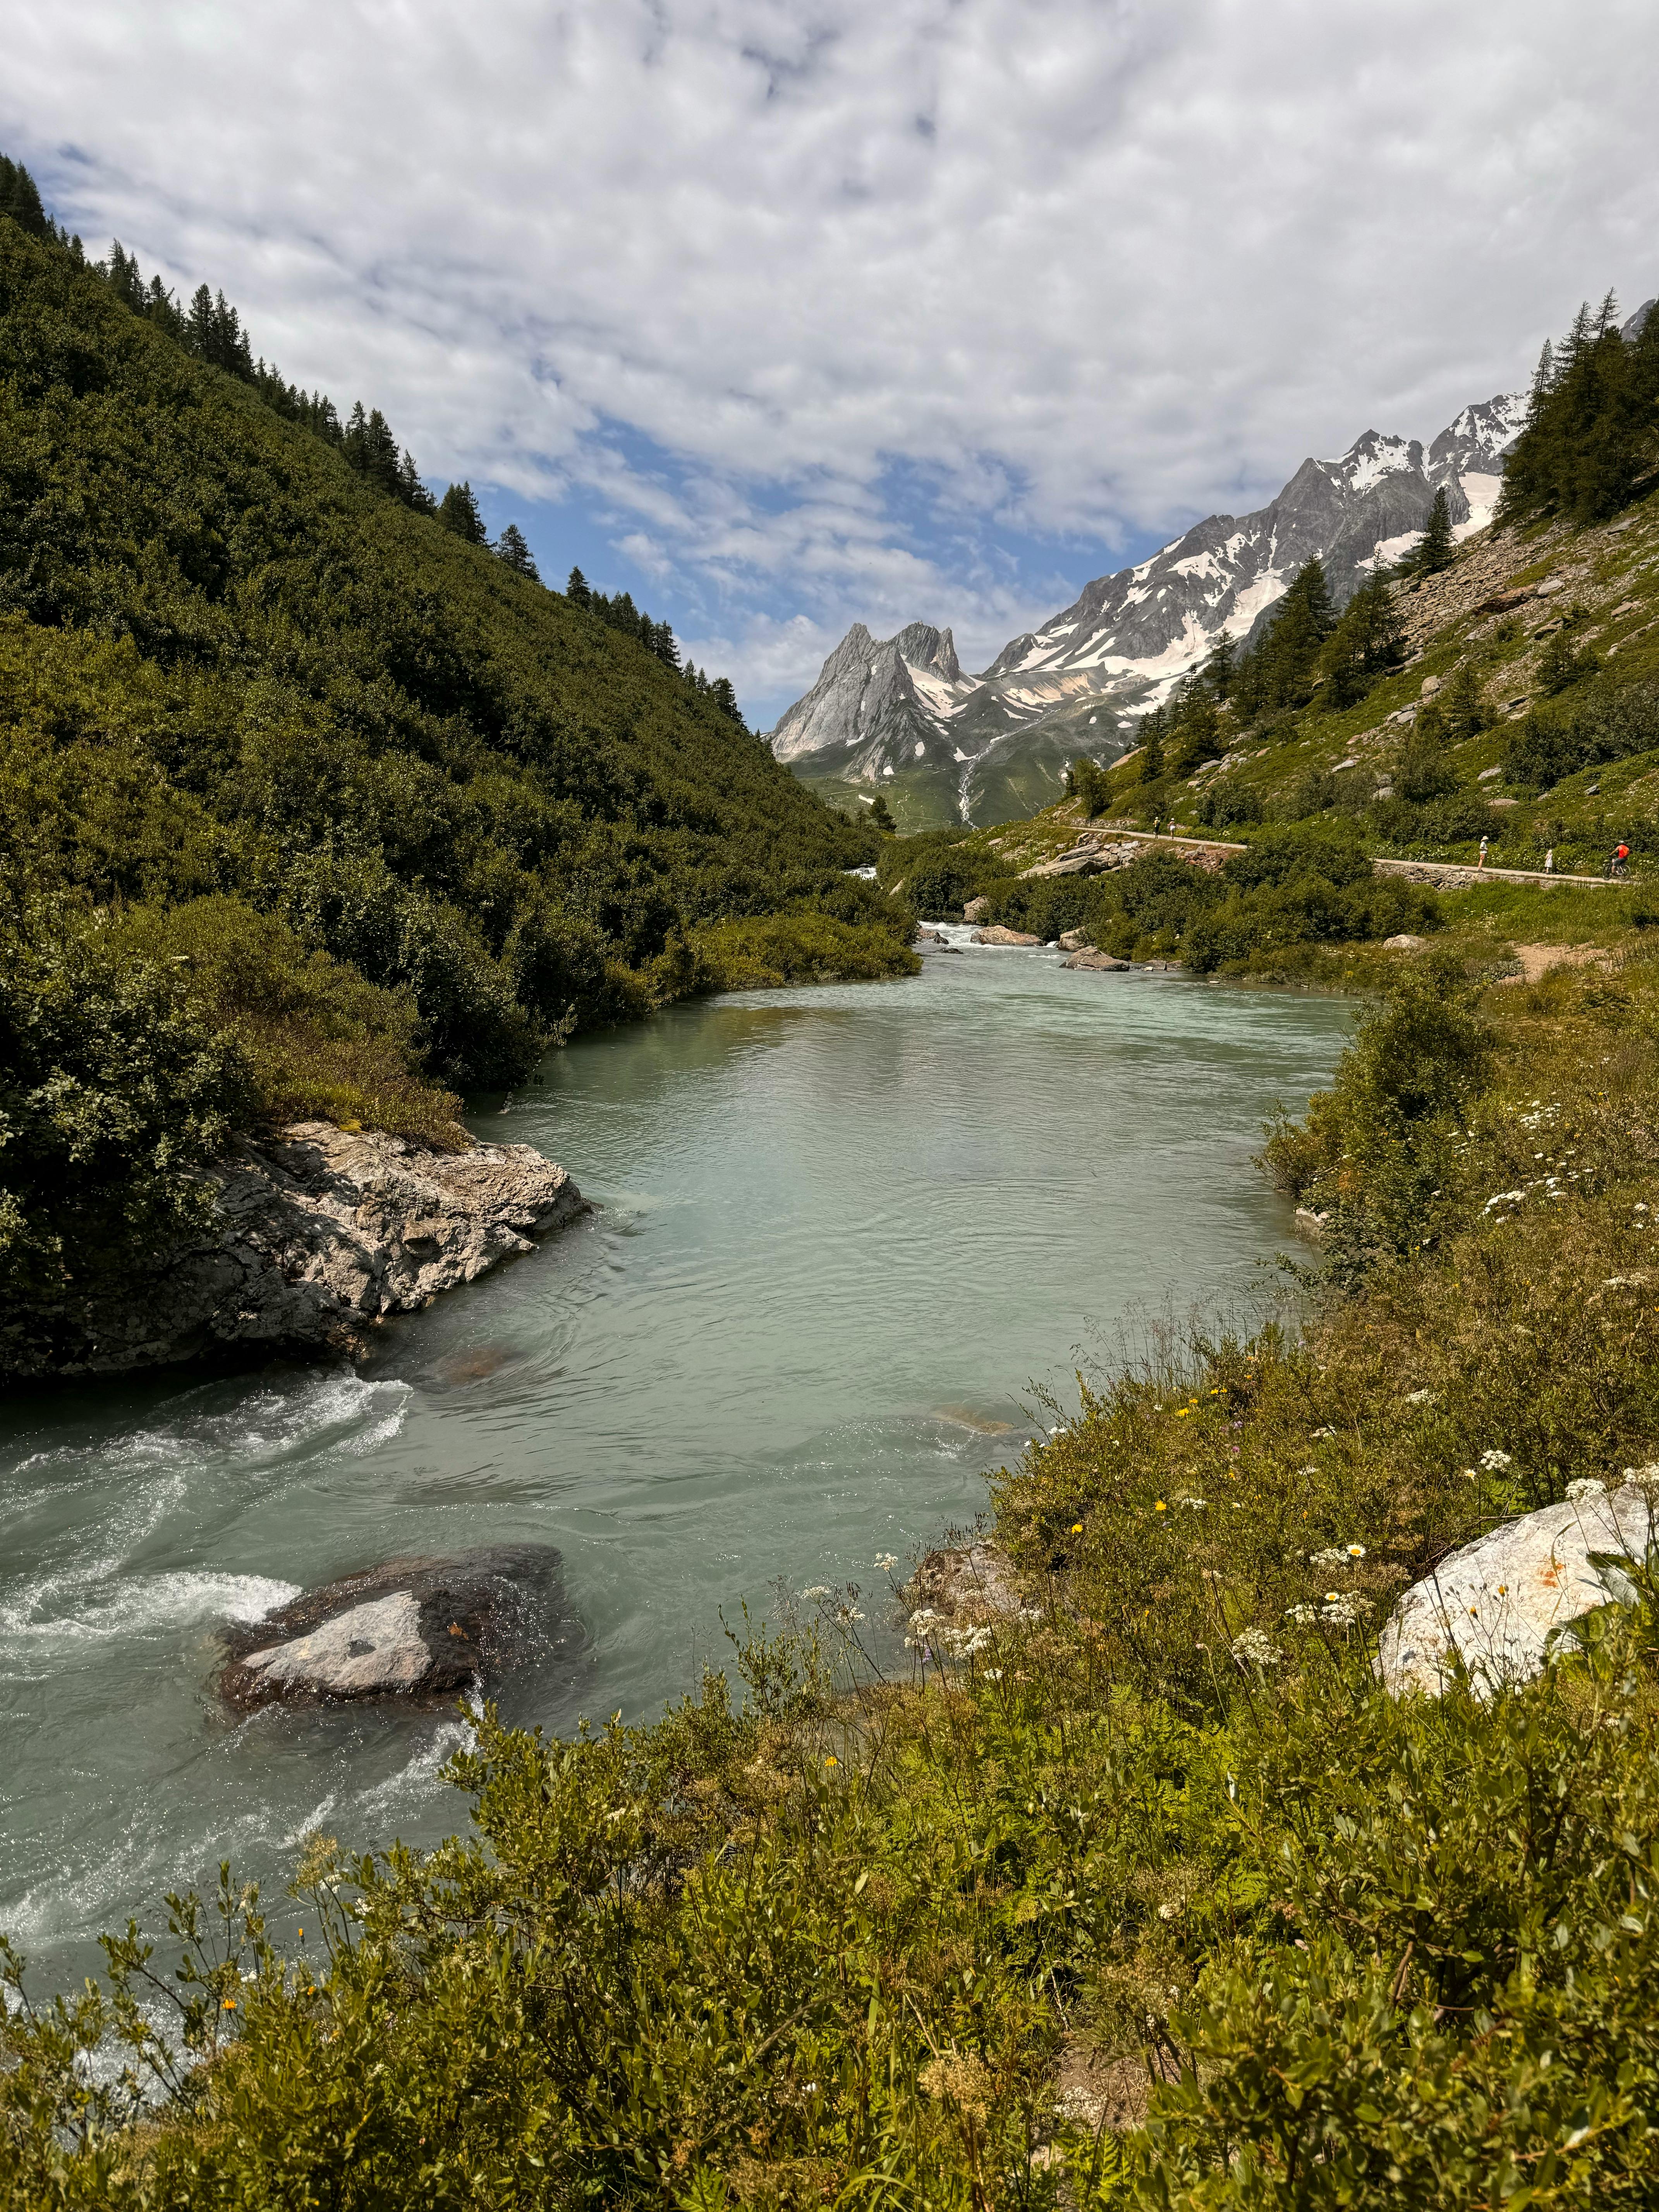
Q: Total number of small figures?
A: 5